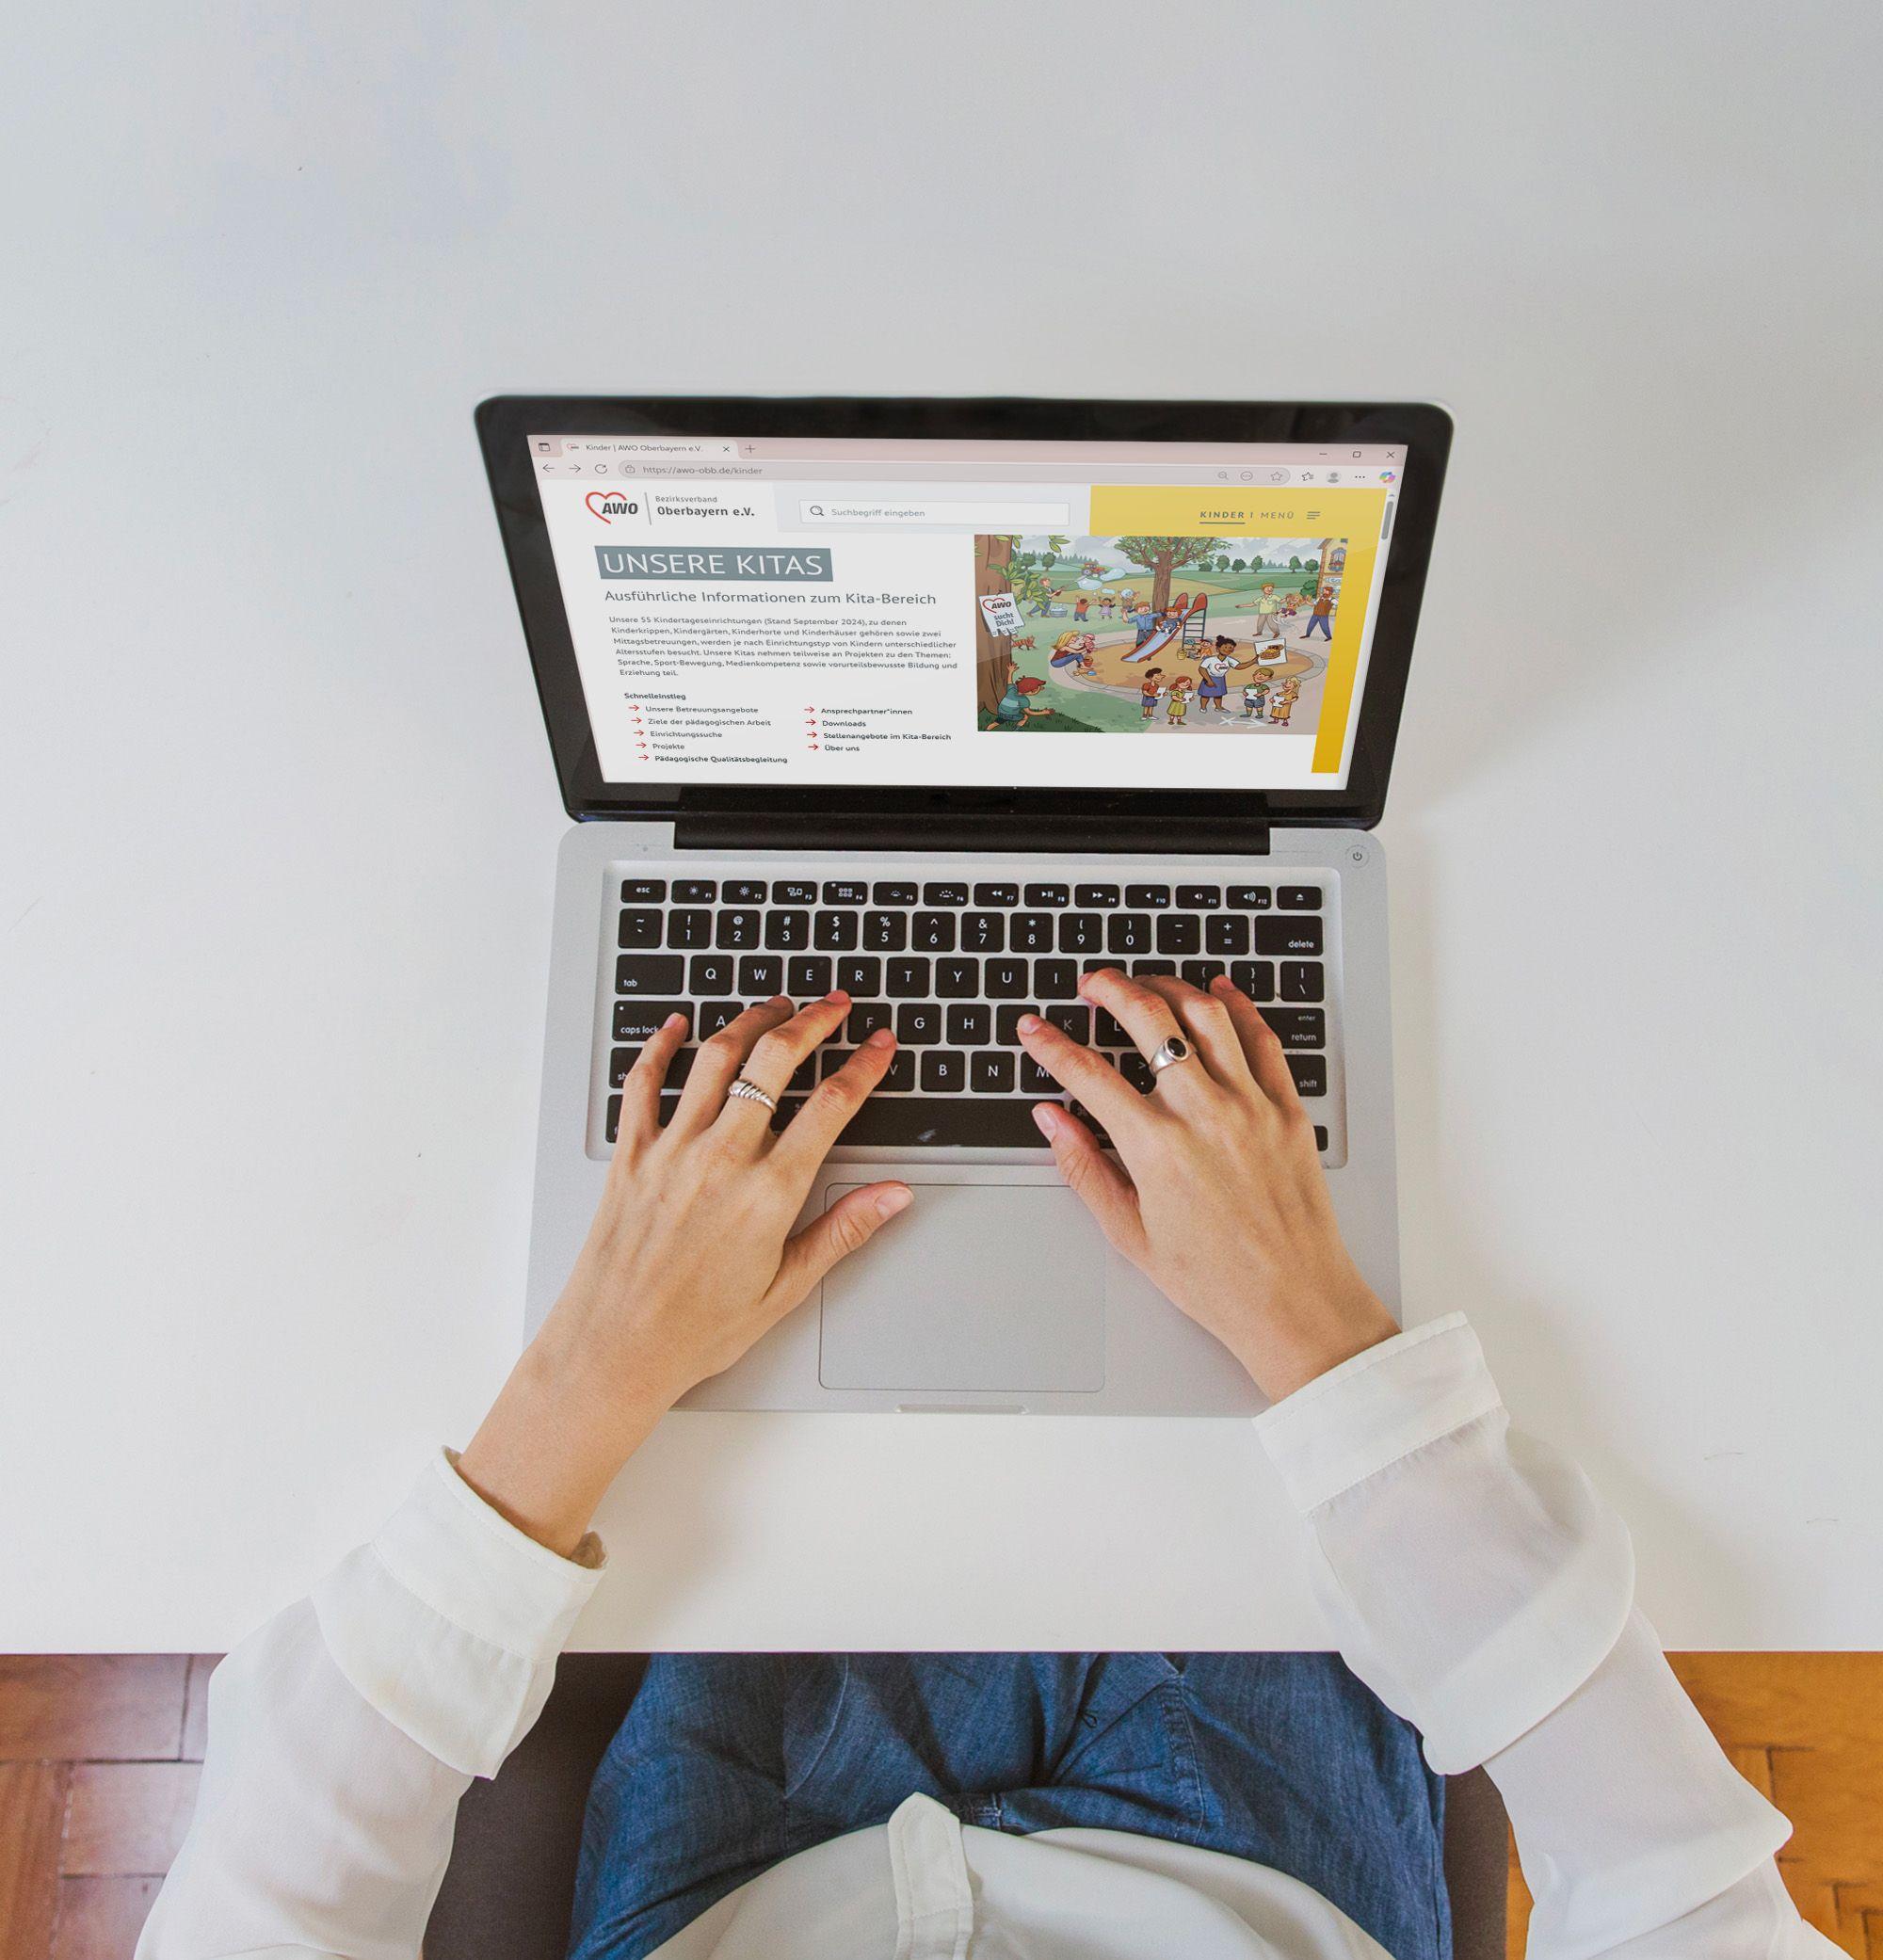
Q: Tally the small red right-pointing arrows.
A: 9